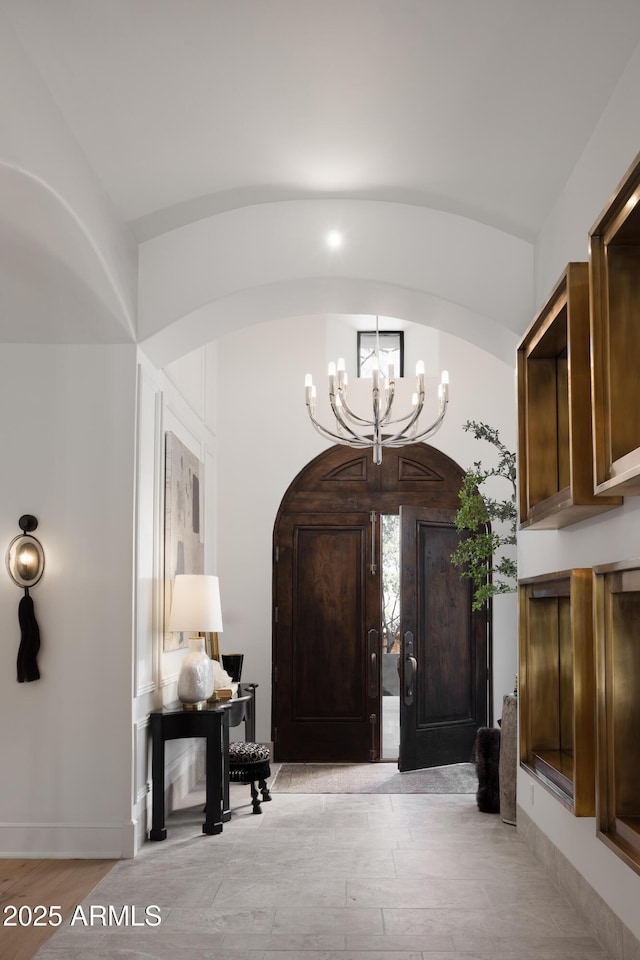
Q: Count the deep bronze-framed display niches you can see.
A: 4